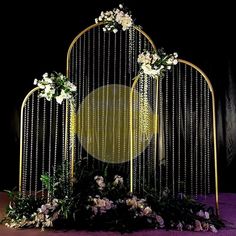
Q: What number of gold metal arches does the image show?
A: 3